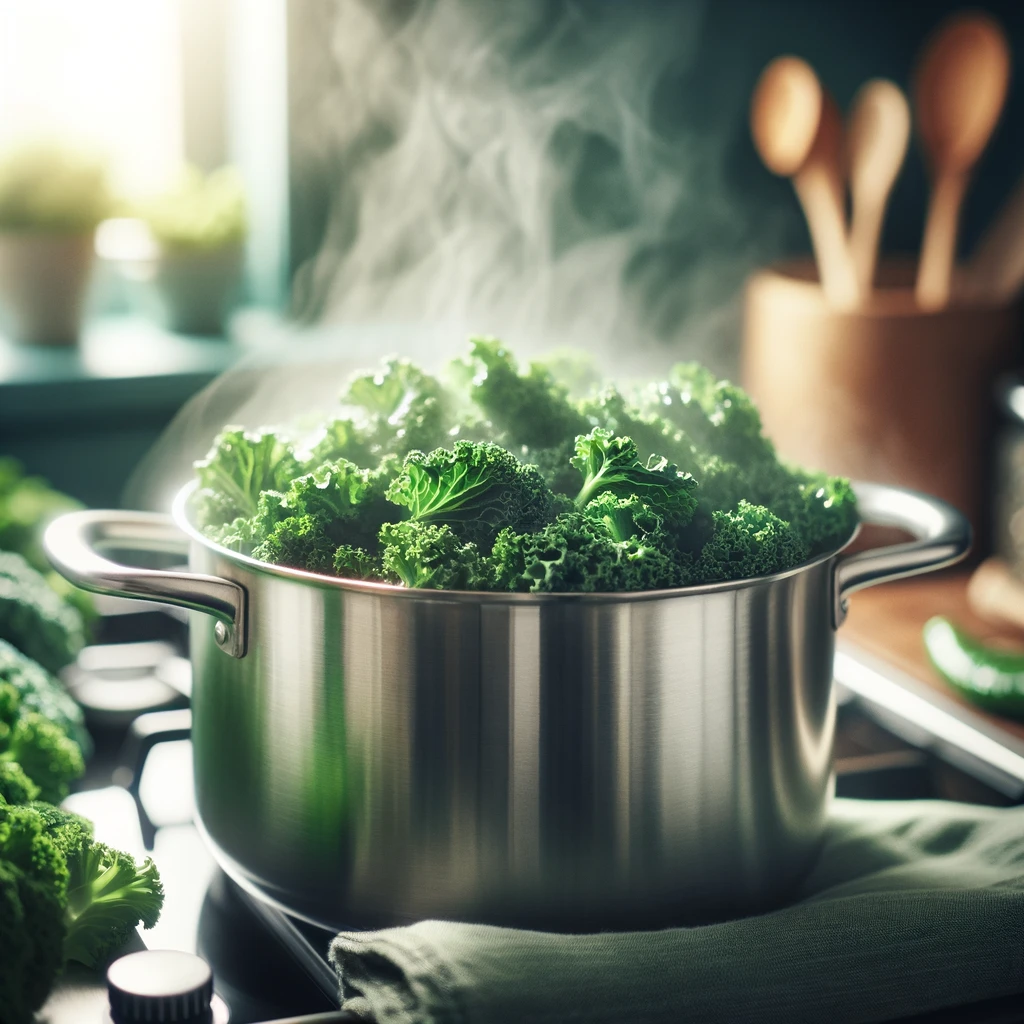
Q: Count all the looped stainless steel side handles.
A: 2